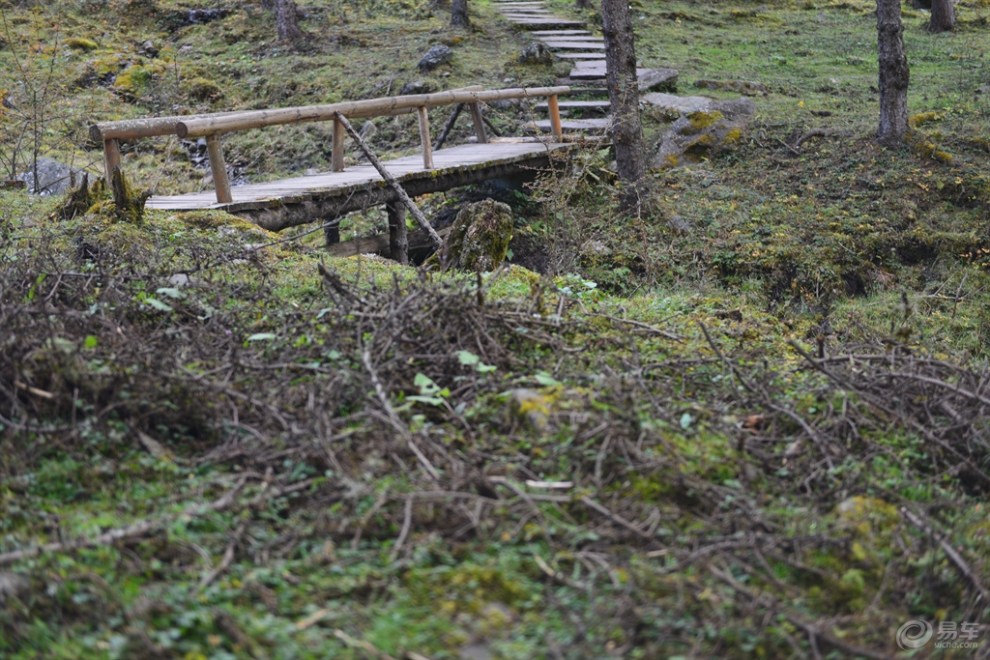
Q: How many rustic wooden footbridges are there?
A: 1